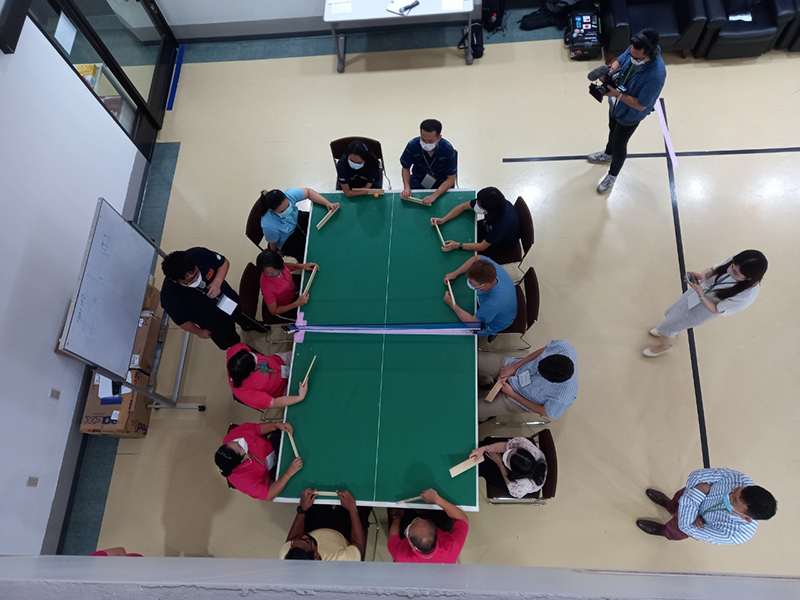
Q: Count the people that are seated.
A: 12